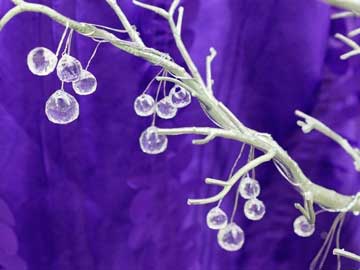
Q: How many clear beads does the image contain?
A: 13